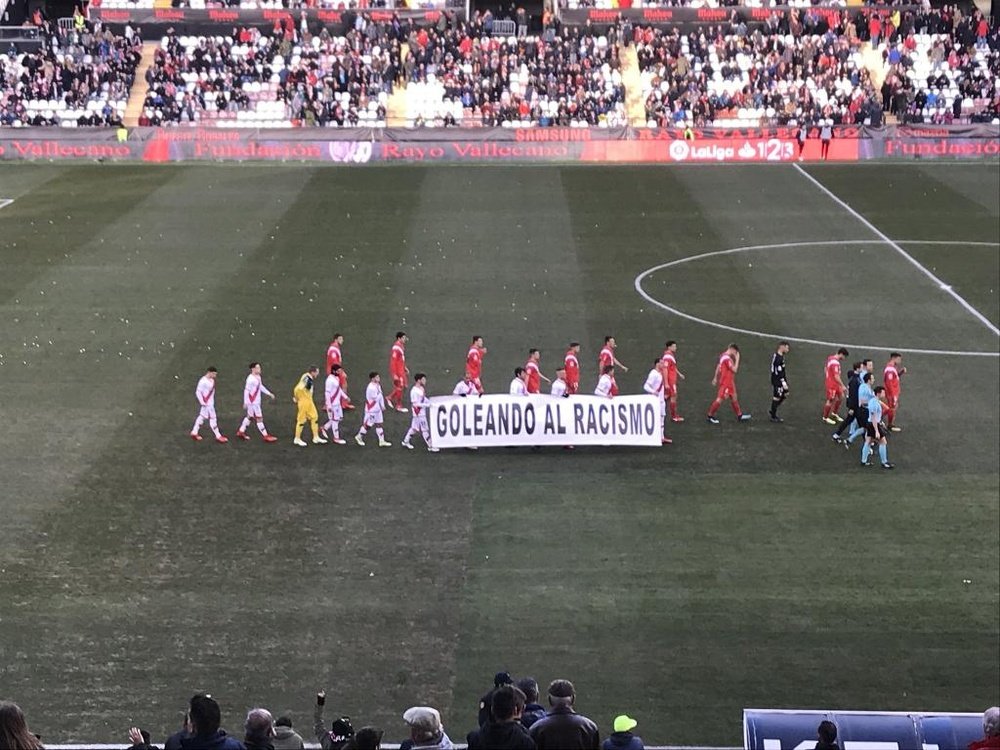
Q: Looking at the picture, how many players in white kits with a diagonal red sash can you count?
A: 10